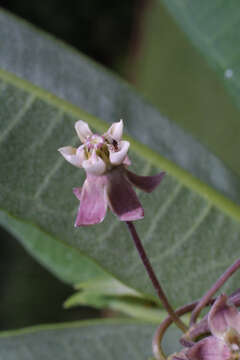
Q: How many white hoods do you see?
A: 5